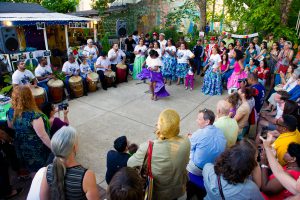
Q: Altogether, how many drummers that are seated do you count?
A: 6